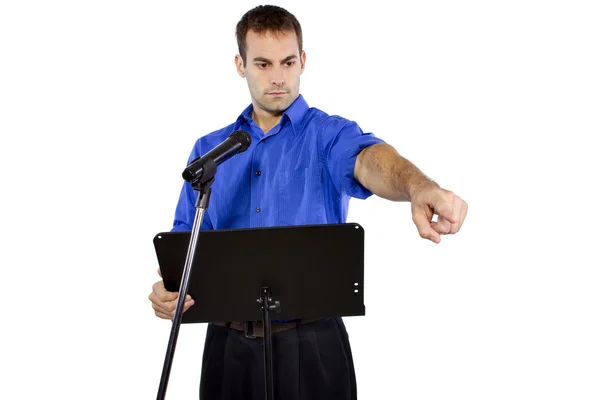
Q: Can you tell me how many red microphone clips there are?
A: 0